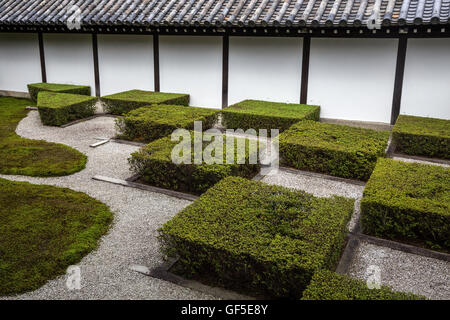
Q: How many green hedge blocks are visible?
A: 11